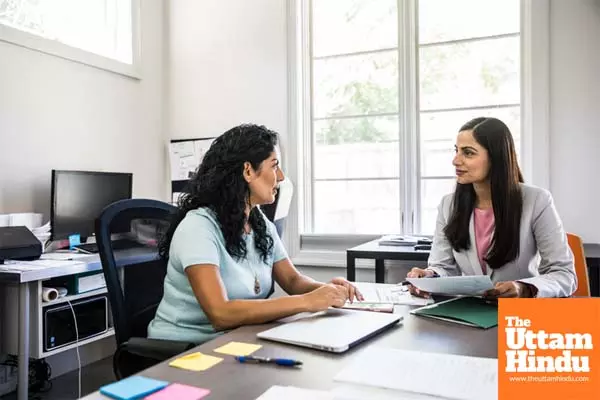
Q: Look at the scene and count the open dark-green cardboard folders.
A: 1